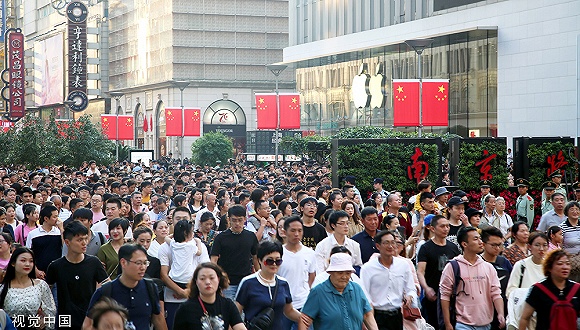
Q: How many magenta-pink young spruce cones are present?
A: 0